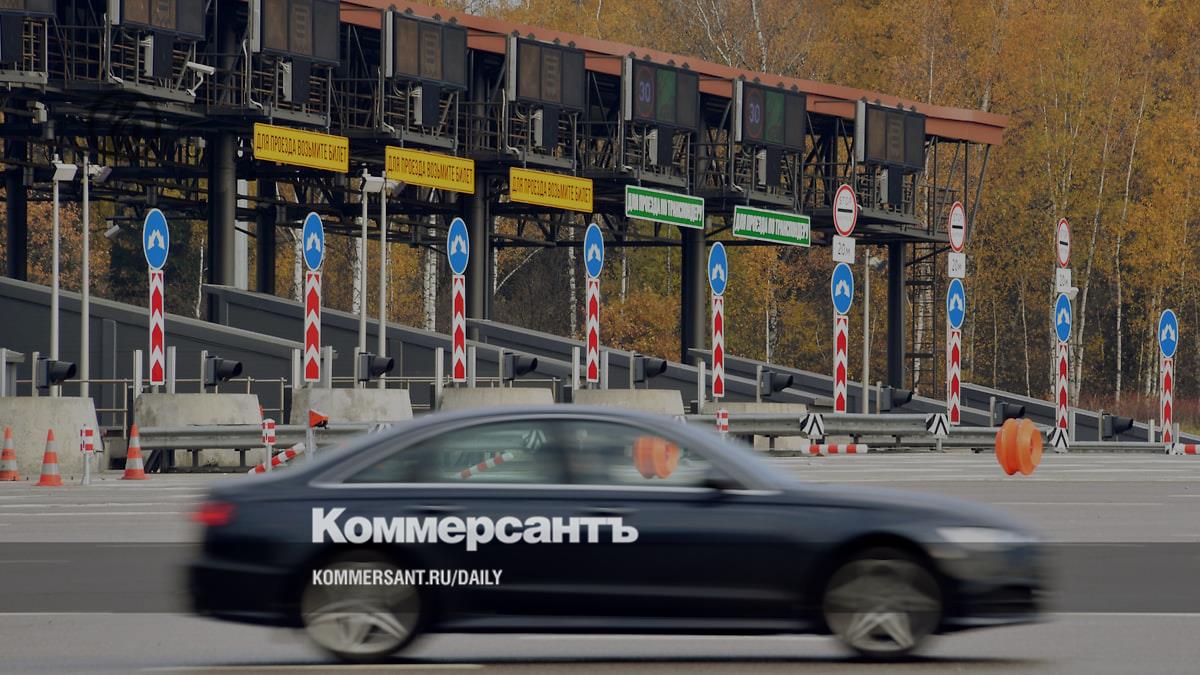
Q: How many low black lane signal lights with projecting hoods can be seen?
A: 9